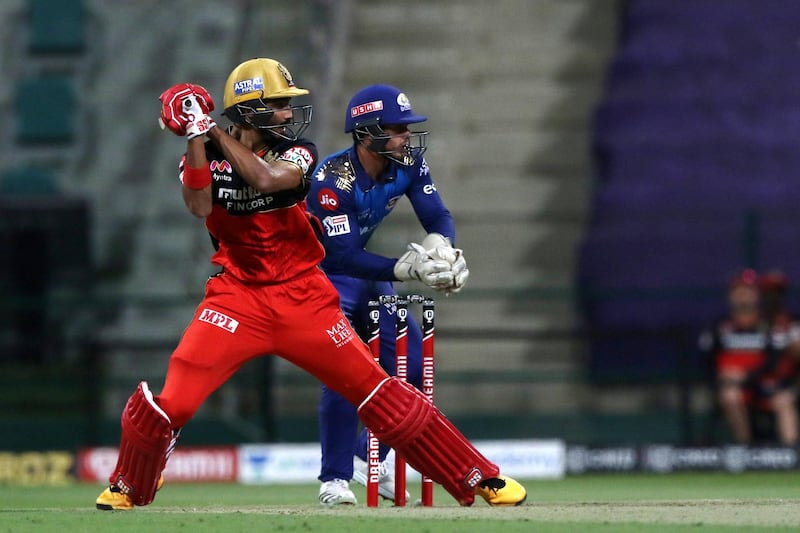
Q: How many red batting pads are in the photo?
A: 2